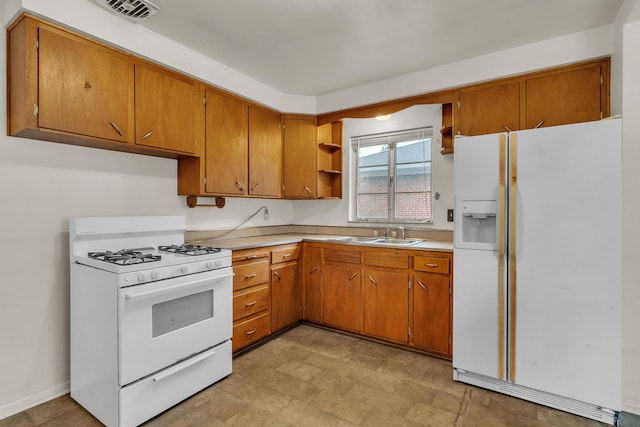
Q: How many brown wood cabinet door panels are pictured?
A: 12